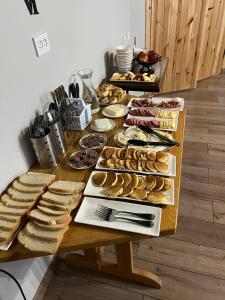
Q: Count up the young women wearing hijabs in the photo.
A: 0